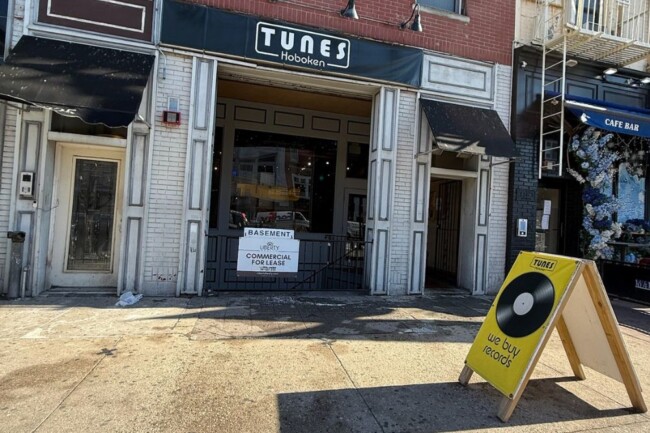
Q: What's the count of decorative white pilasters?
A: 6